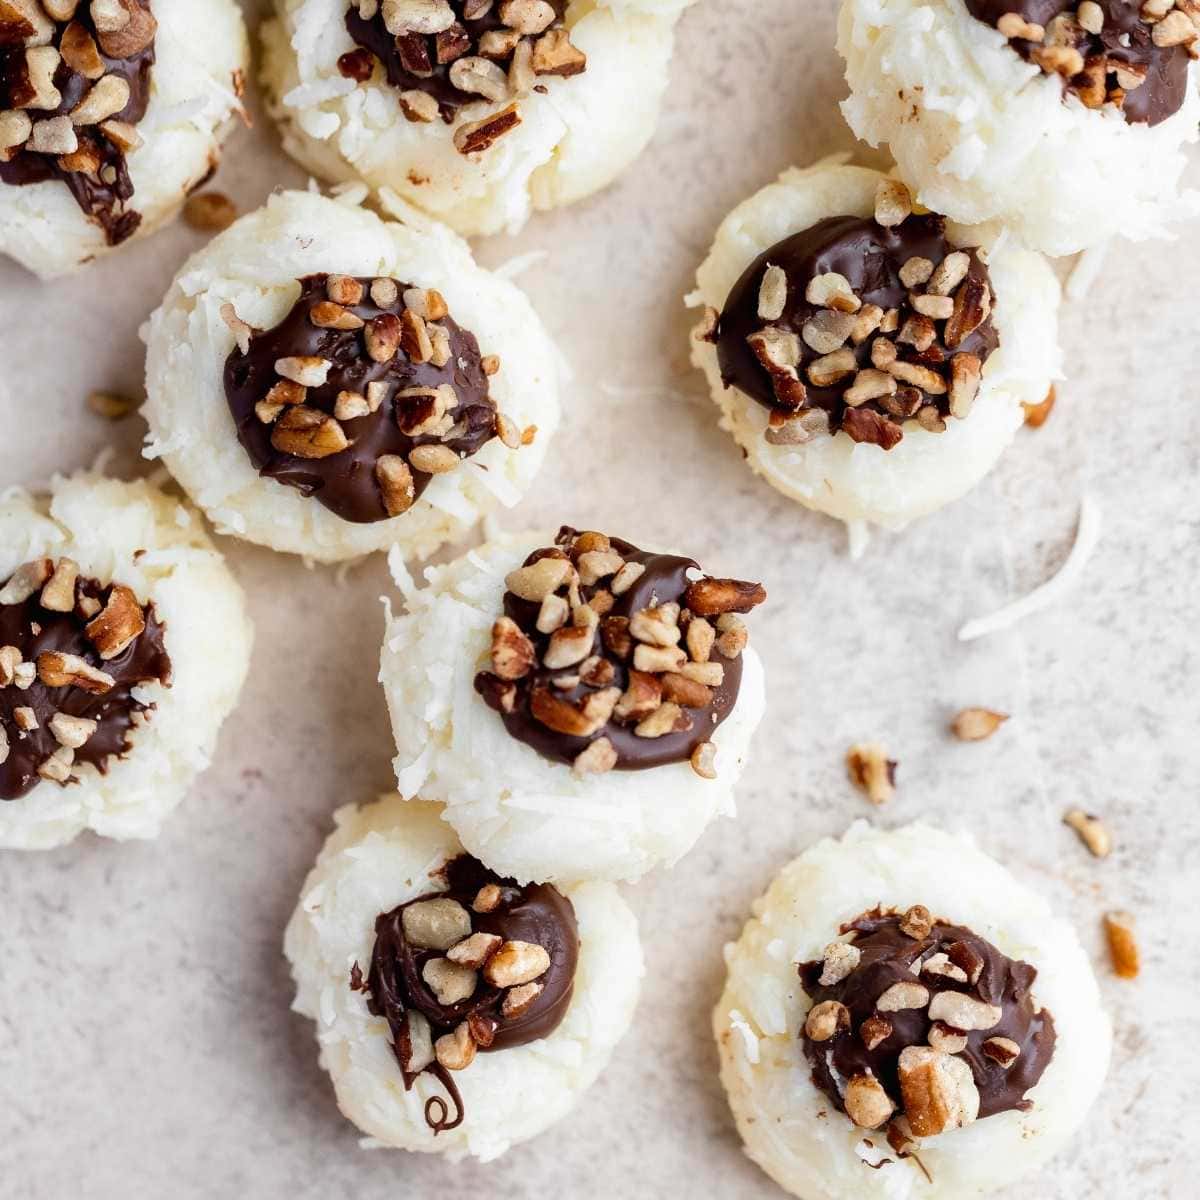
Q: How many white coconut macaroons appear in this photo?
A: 9